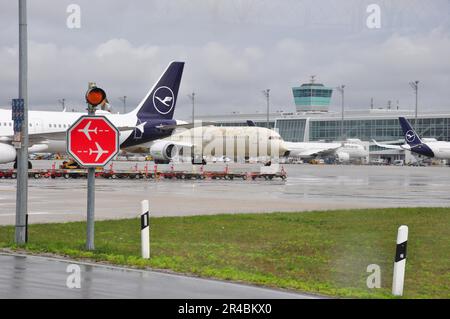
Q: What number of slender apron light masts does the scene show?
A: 6